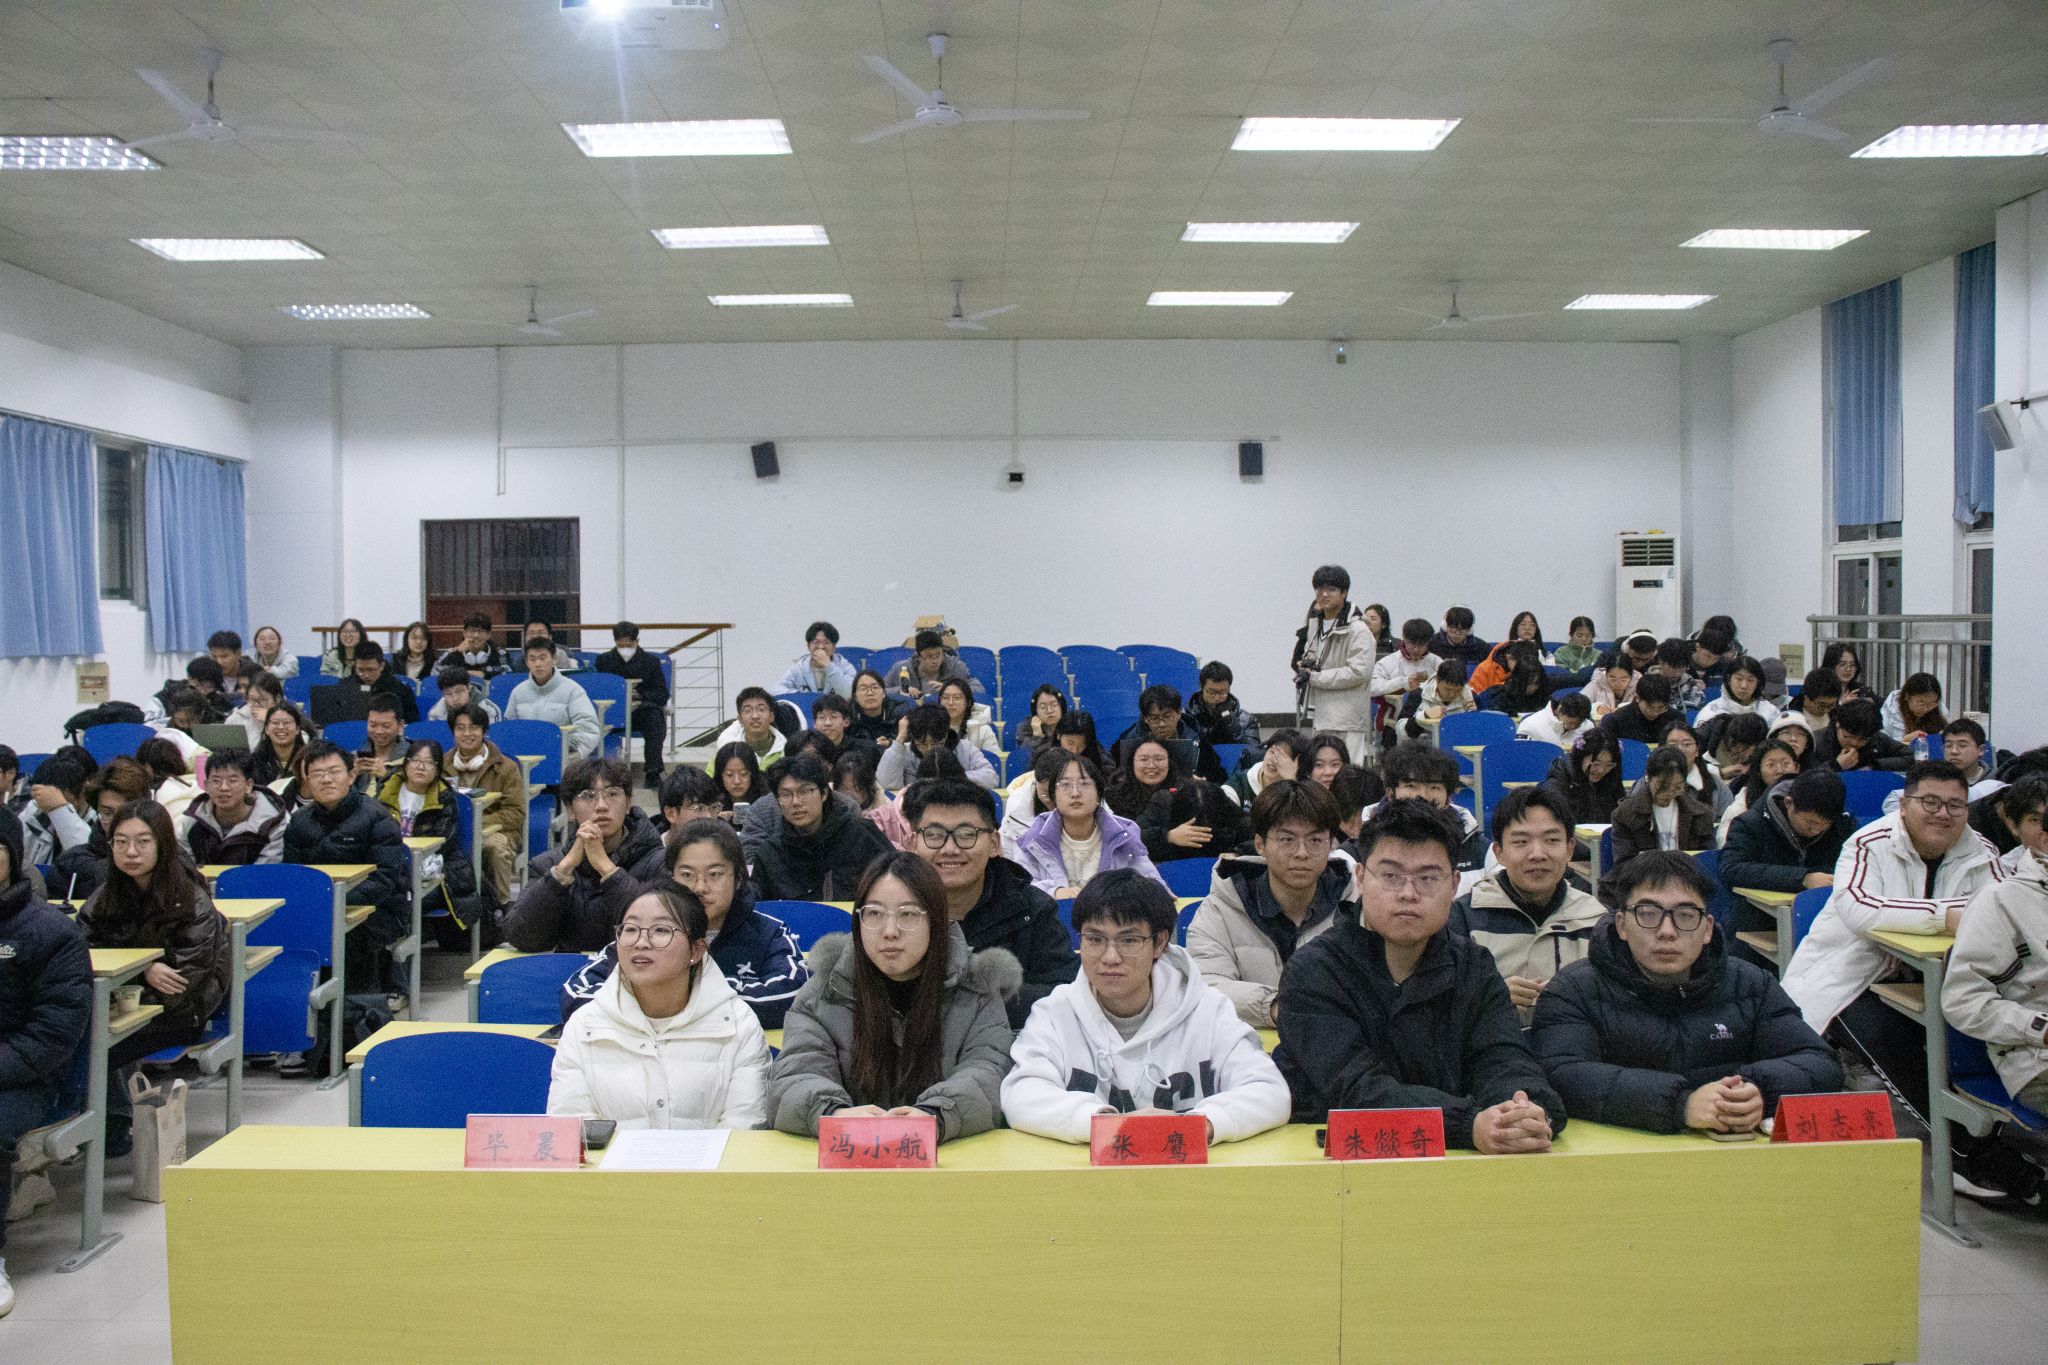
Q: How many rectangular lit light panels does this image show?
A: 12